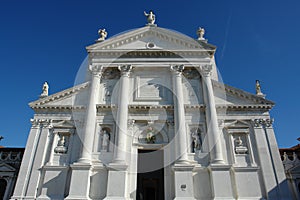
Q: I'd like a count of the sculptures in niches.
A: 4